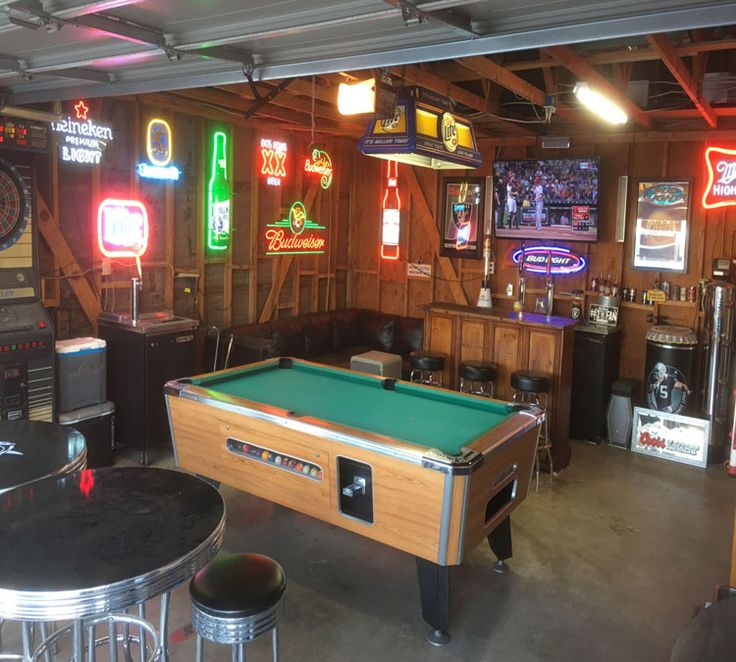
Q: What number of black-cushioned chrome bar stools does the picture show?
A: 4